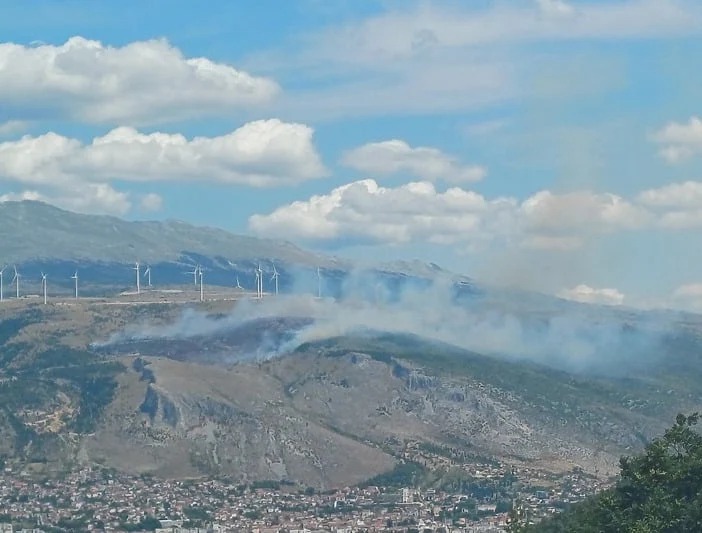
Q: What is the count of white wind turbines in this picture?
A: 13